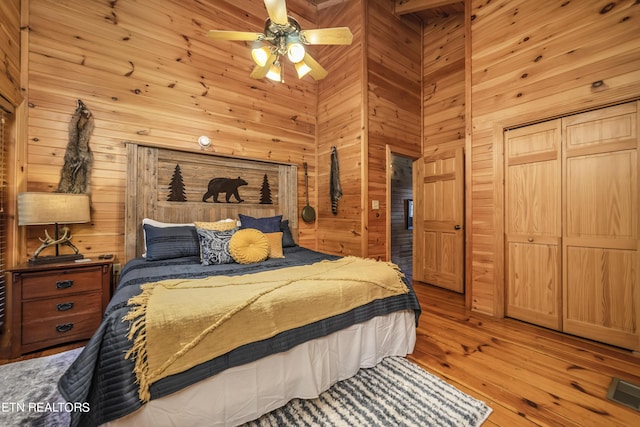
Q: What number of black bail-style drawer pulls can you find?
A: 3